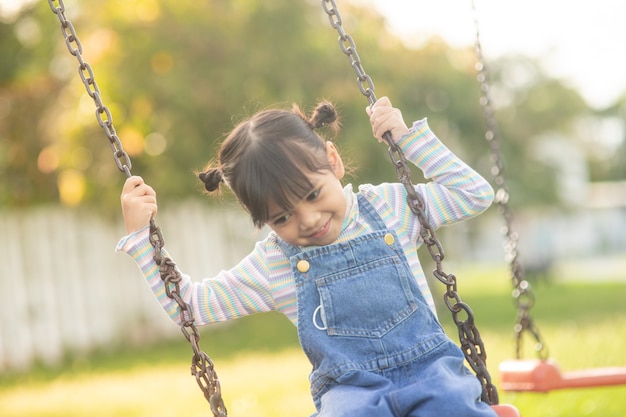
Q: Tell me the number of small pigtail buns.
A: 2